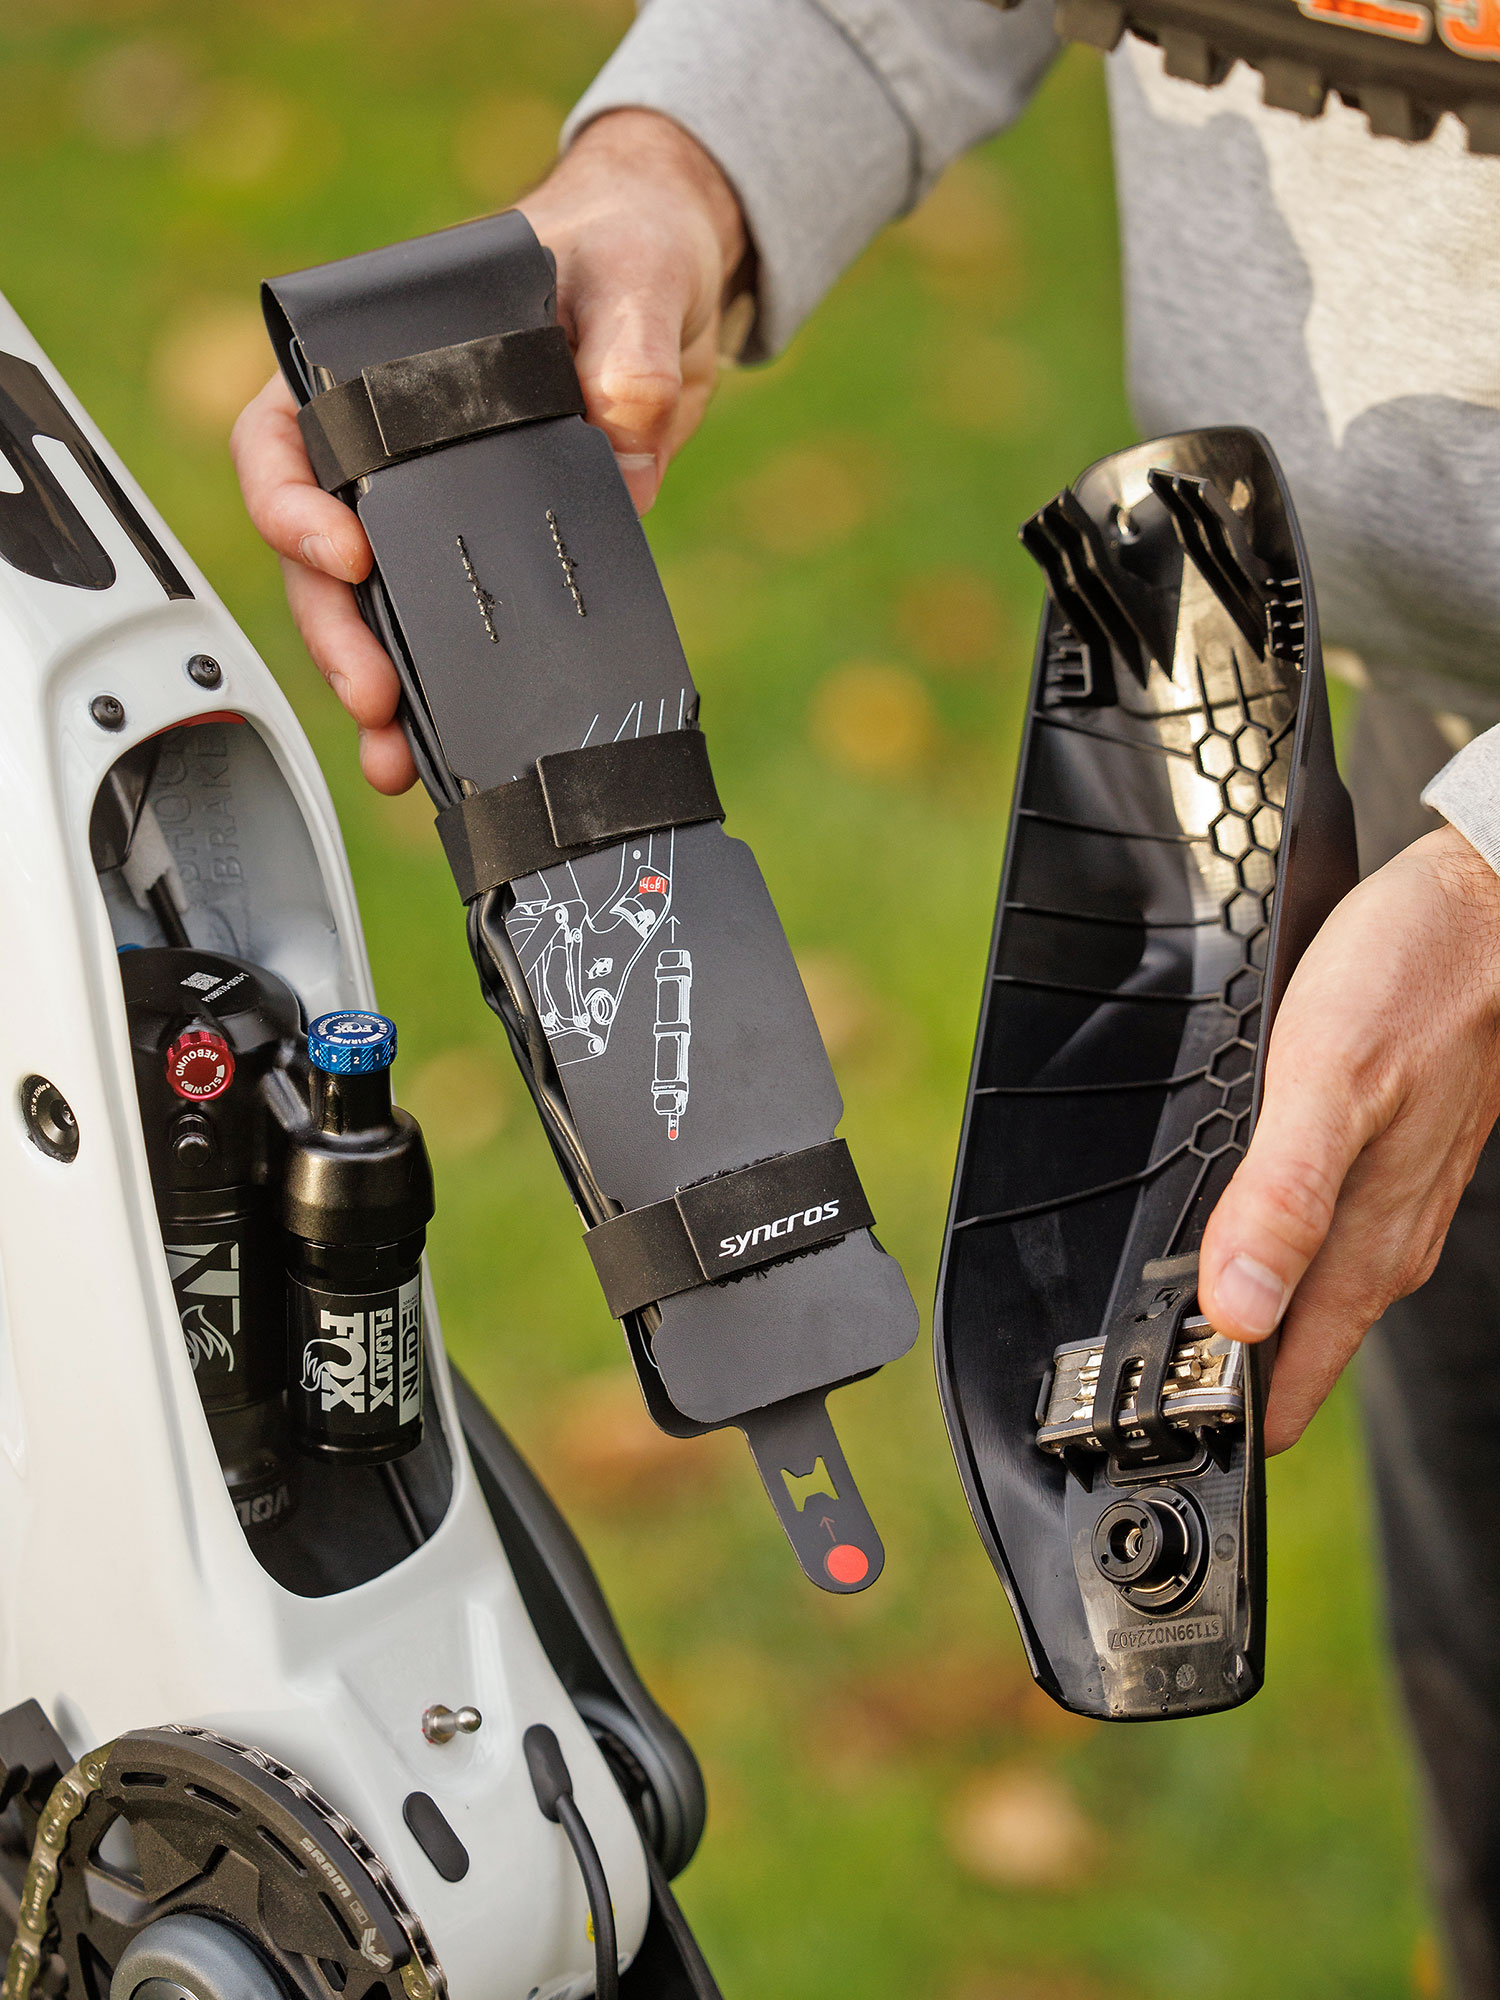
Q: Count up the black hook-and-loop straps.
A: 3